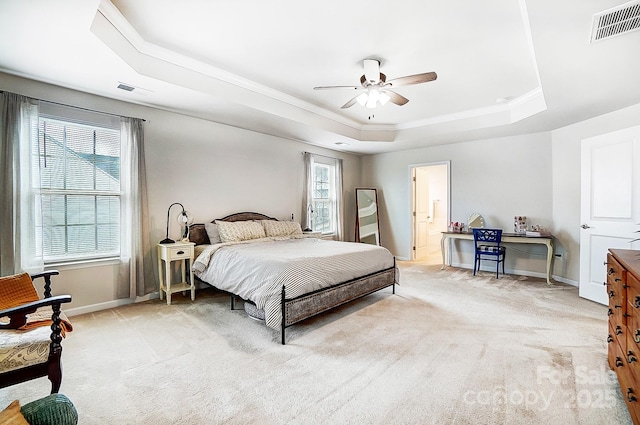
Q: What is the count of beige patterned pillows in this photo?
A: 2